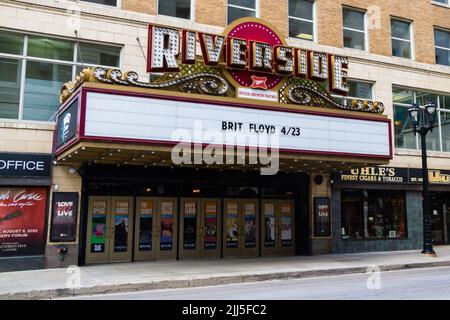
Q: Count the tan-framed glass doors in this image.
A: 10